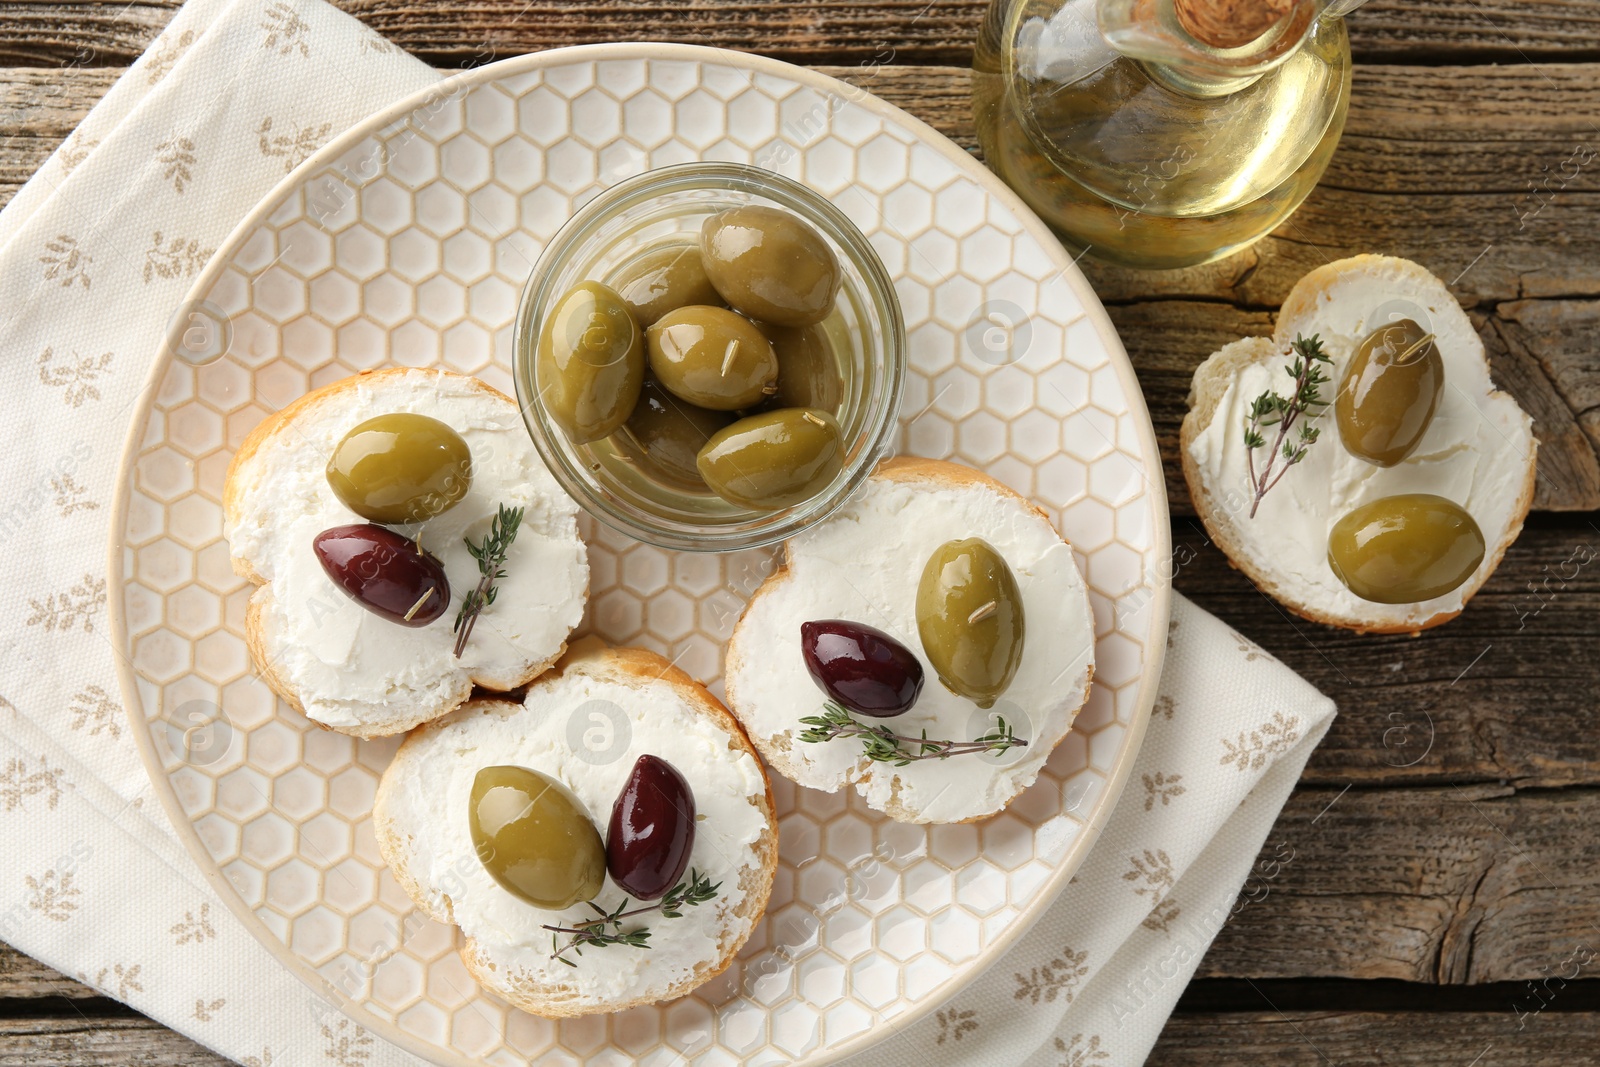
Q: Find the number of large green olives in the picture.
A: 12